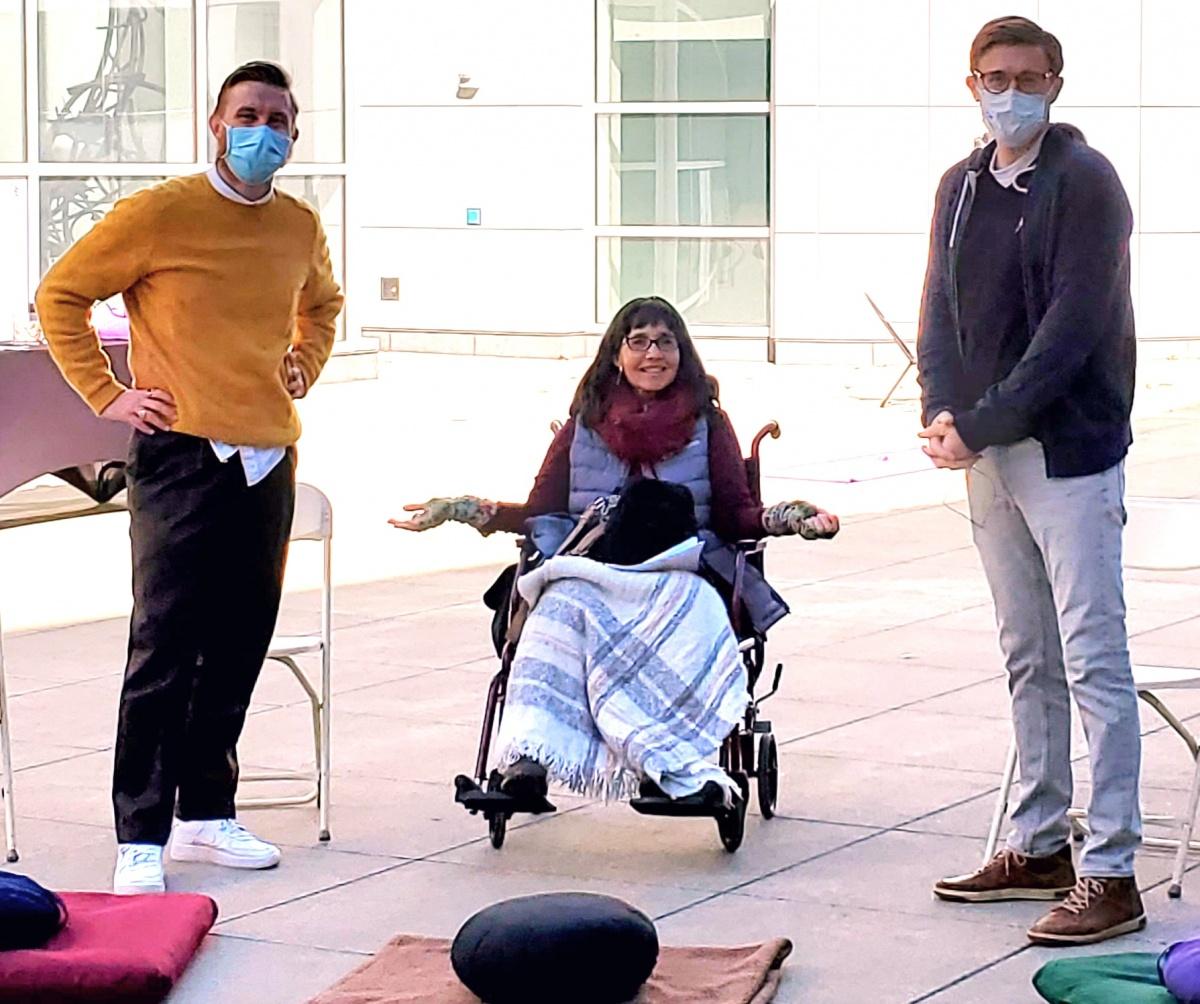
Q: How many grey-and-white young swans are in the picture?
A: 0